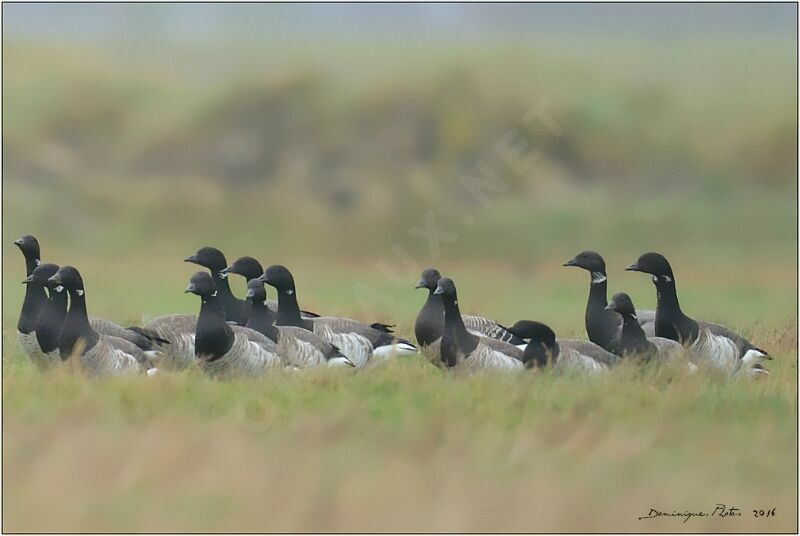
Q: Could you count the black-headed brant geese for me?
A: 14